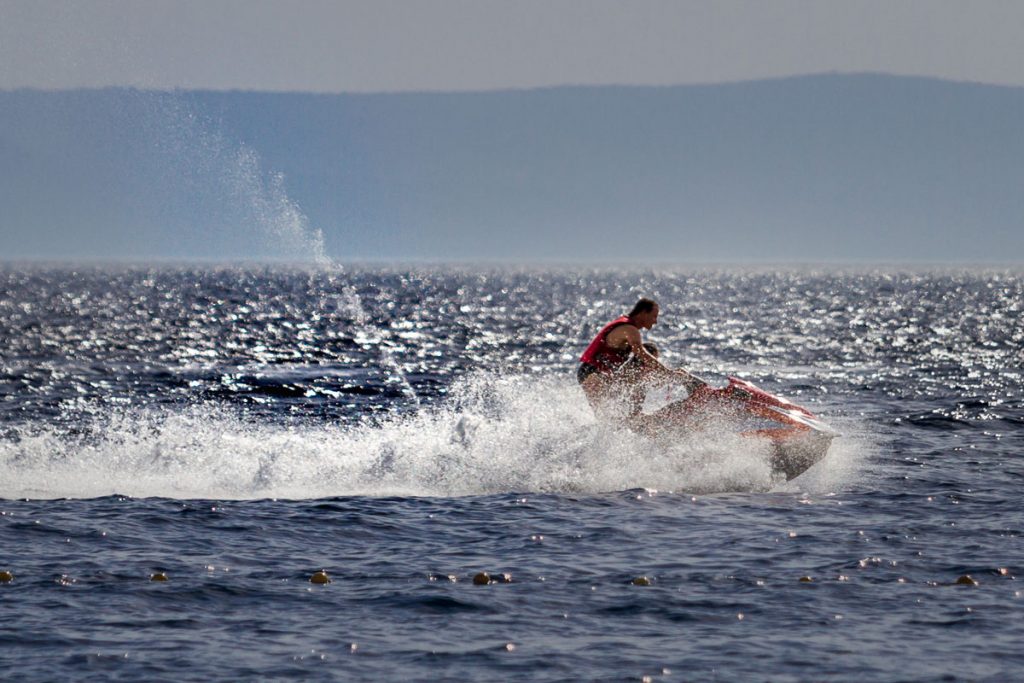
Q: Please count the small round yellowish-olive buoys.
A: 7